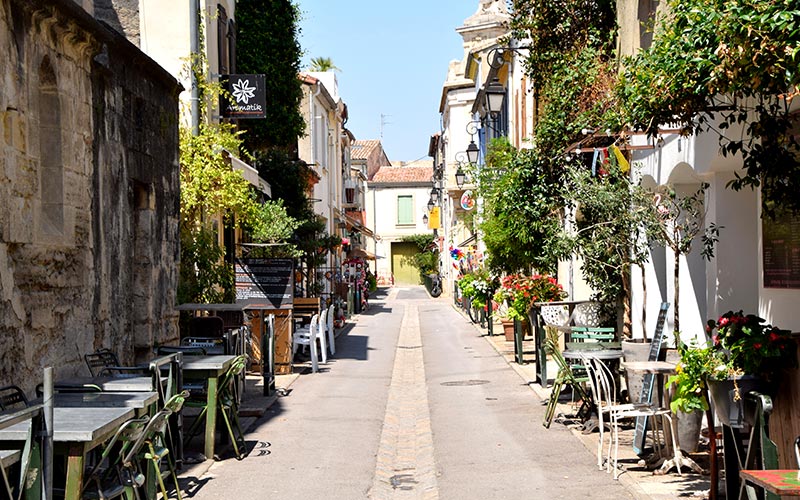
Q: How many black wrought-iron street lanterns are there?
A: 6